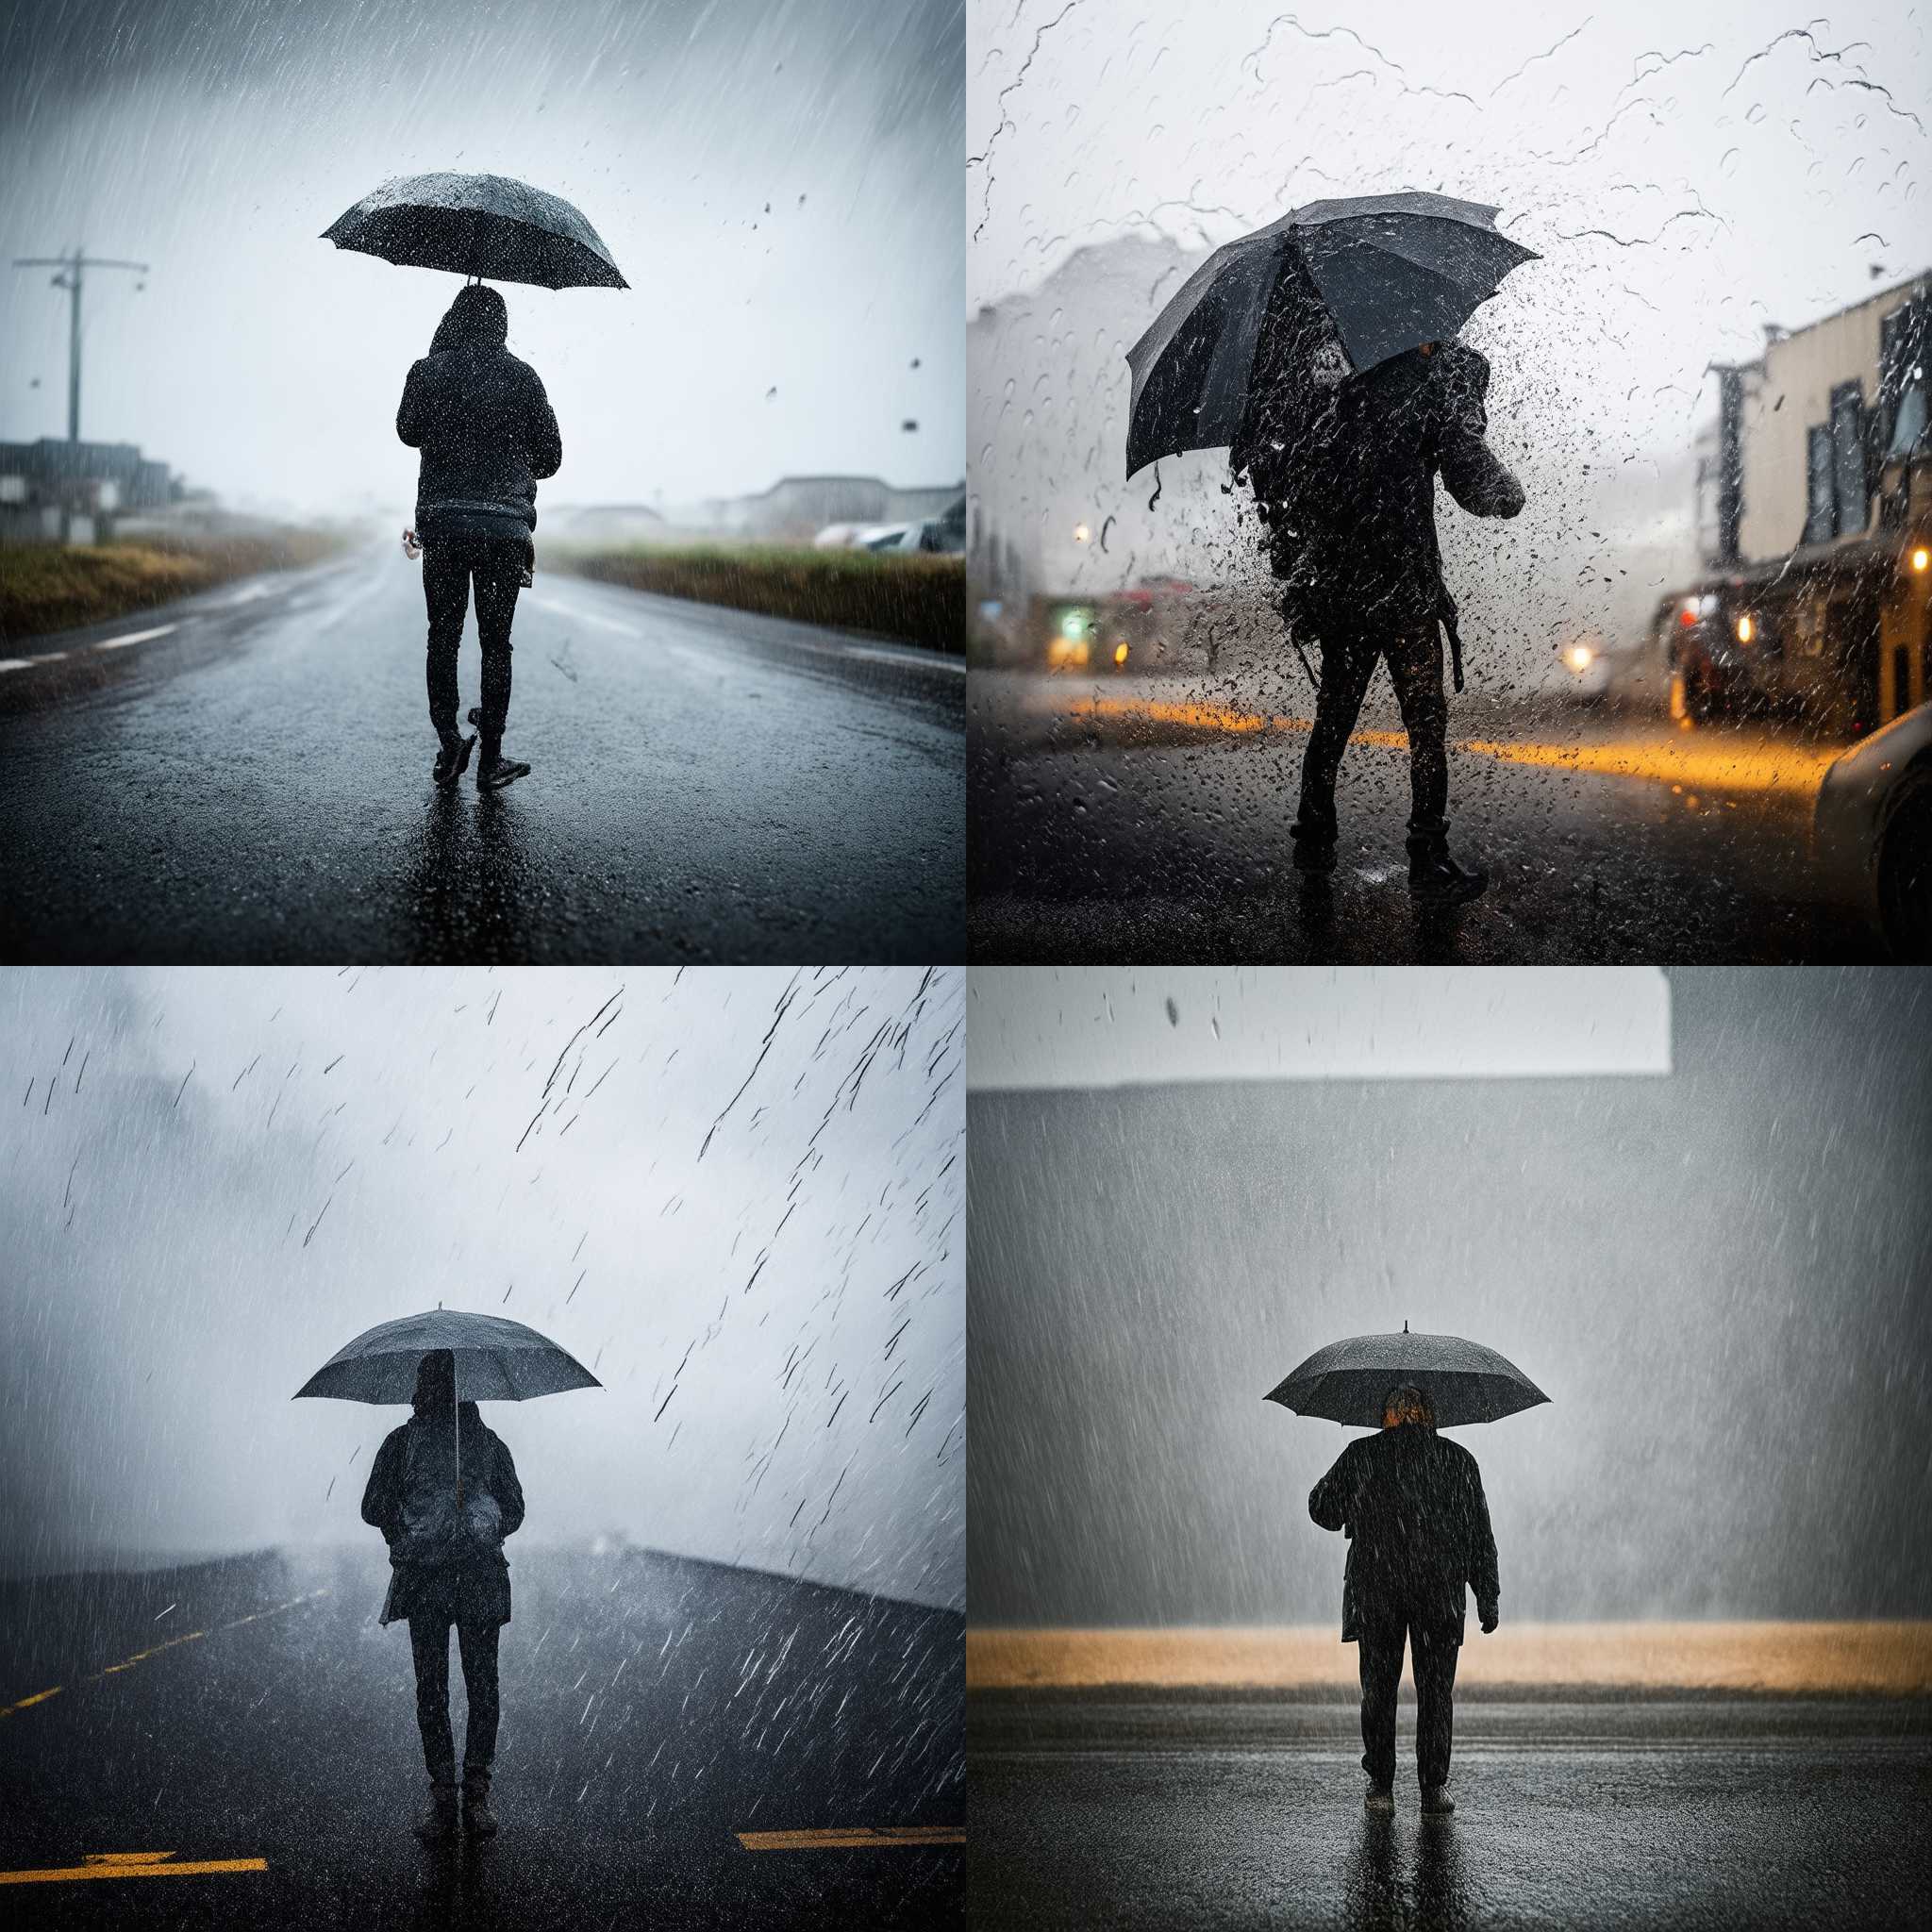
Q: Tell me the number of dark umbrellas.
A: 4